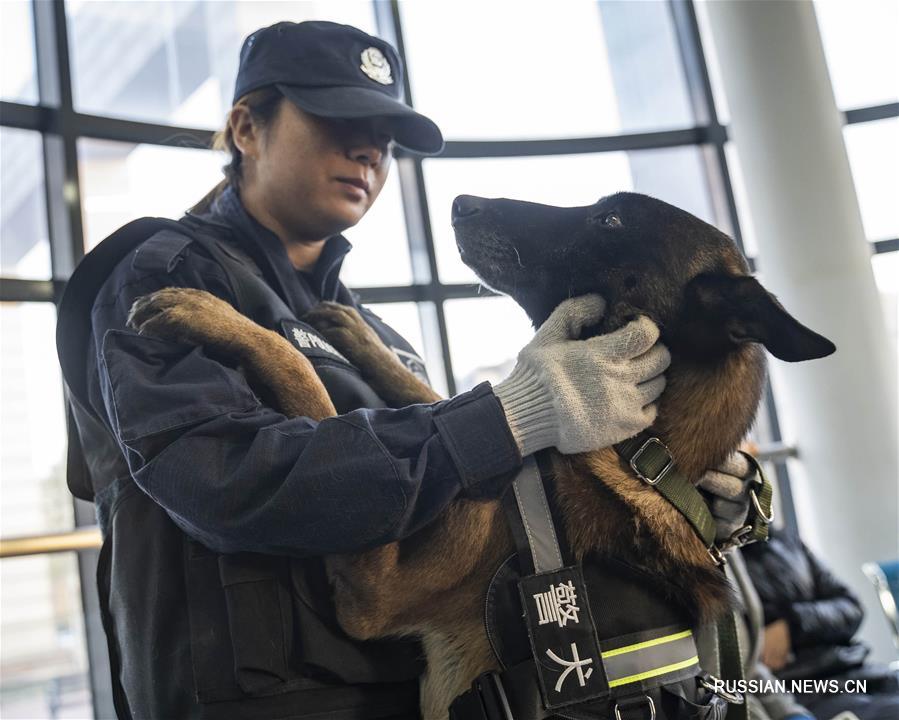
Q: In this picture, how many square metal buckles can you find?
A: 1